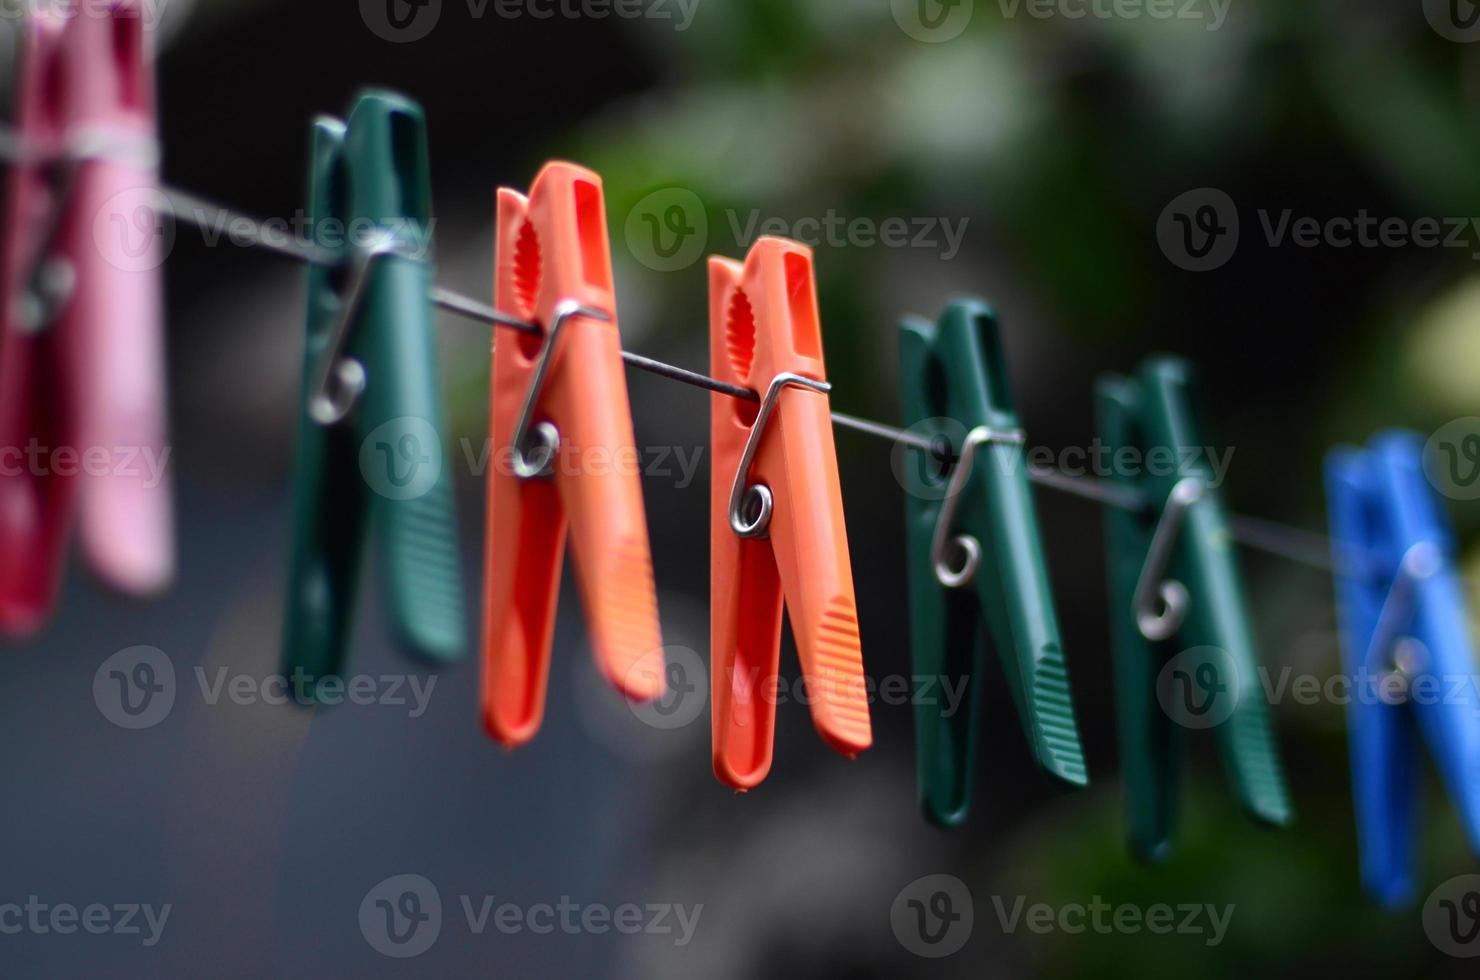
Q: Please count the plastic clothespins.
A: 7